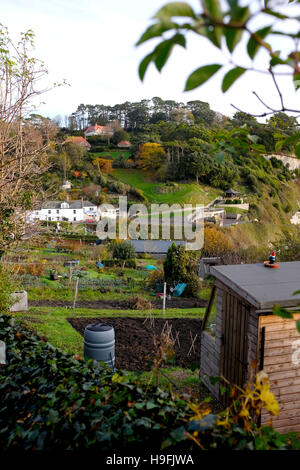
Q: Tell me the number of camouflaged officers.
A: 0